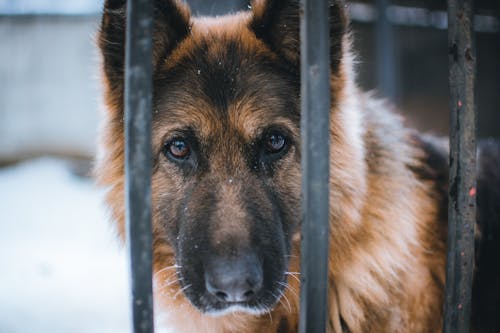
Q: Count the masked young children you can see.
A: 0